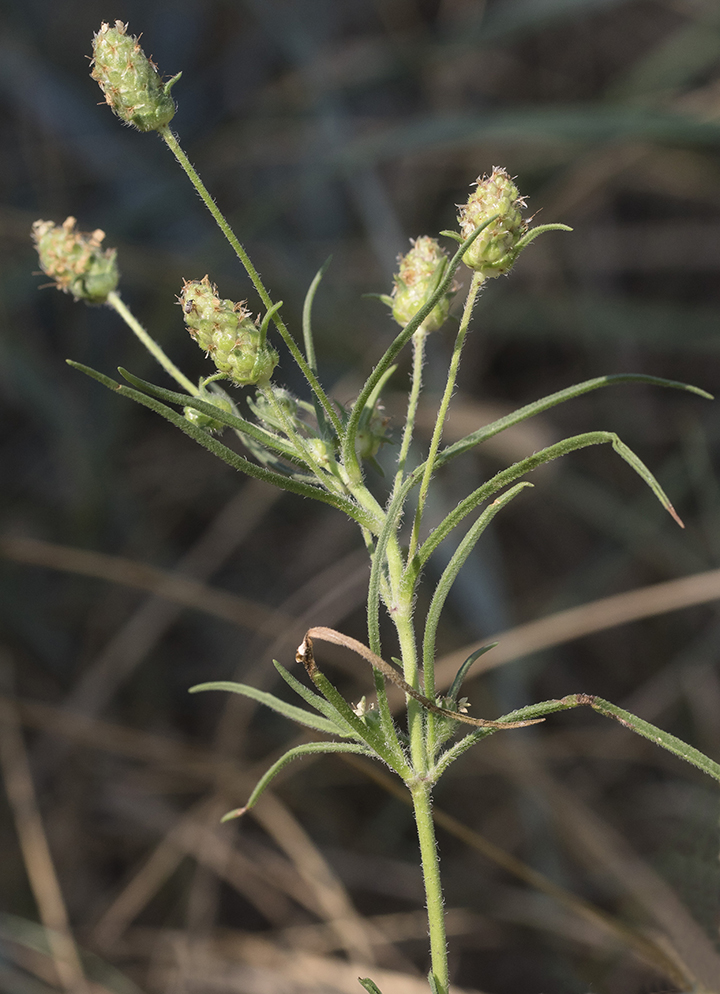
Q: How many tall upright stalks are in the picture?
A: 5